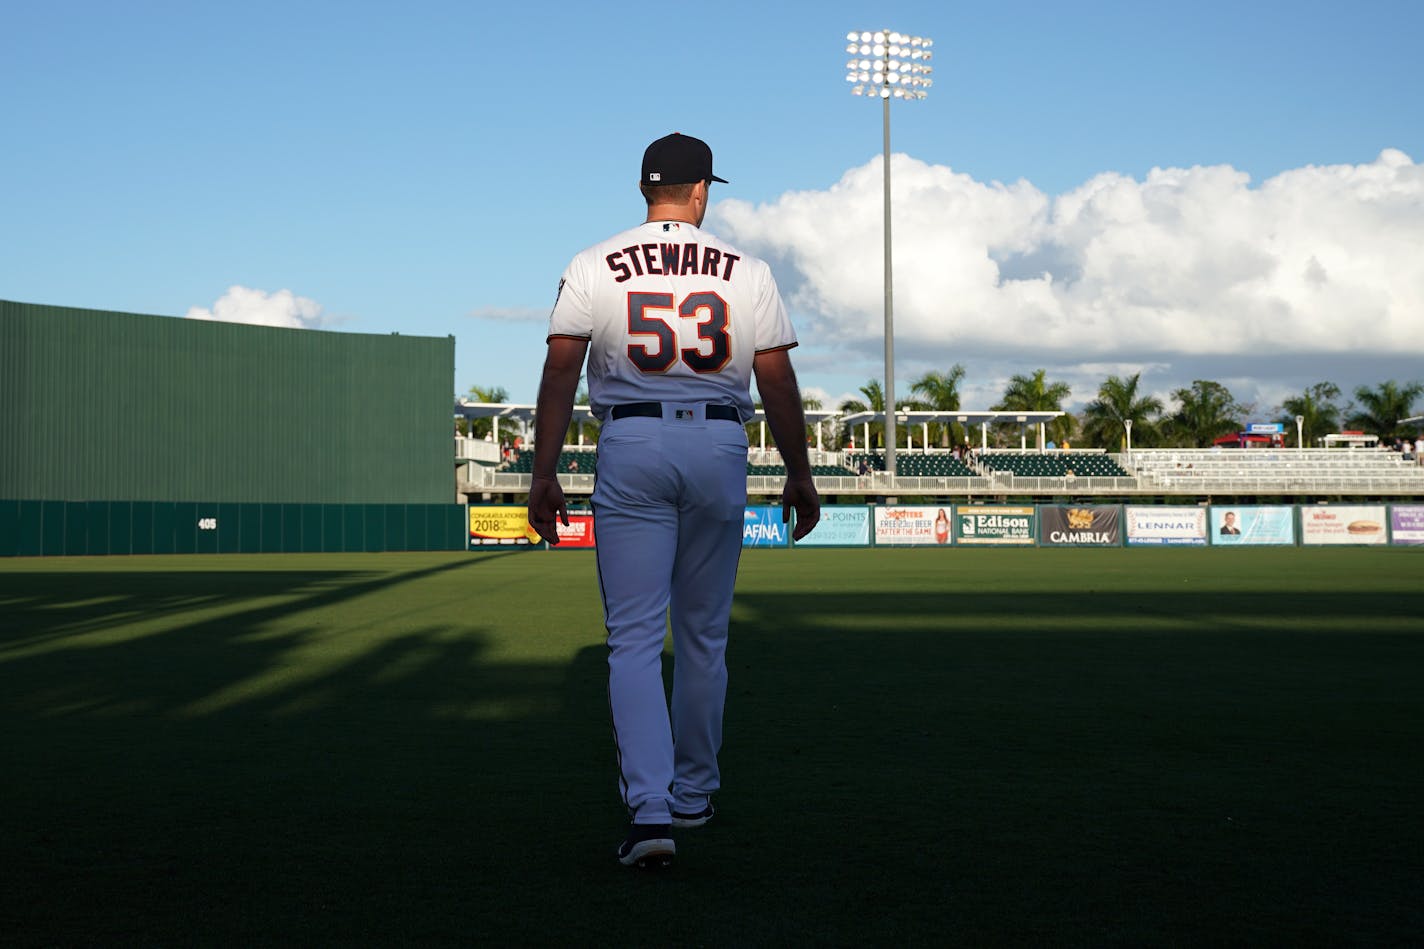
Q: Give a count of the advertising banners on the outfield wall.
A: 11